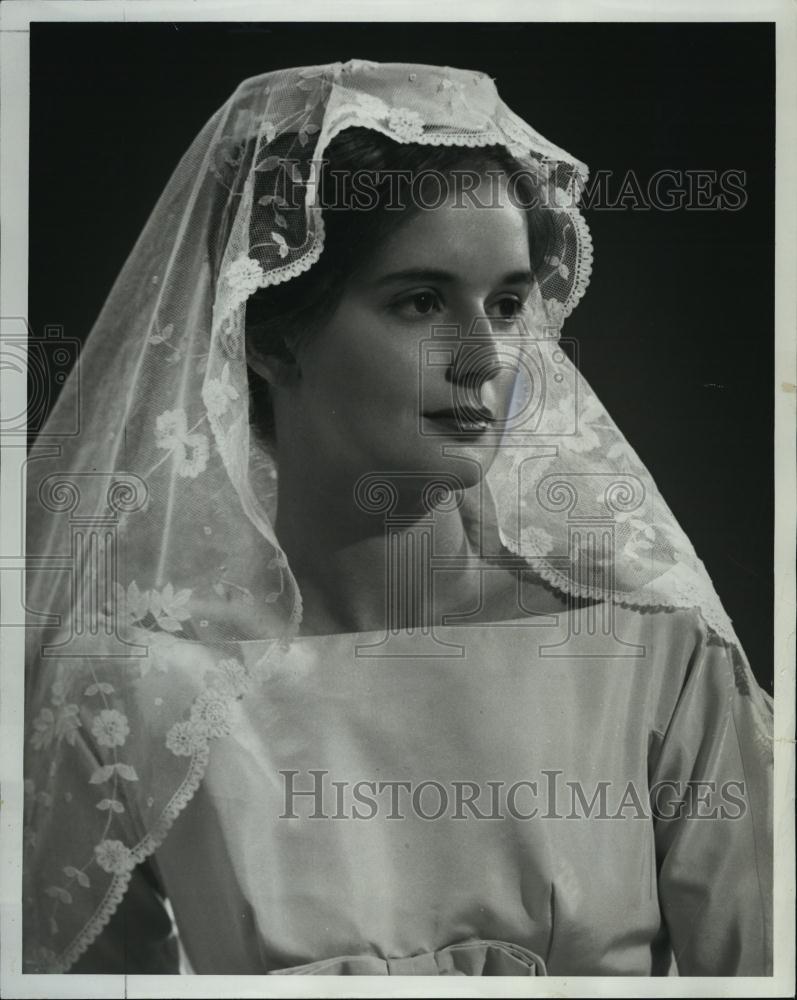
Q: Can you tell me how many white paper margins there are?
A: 4